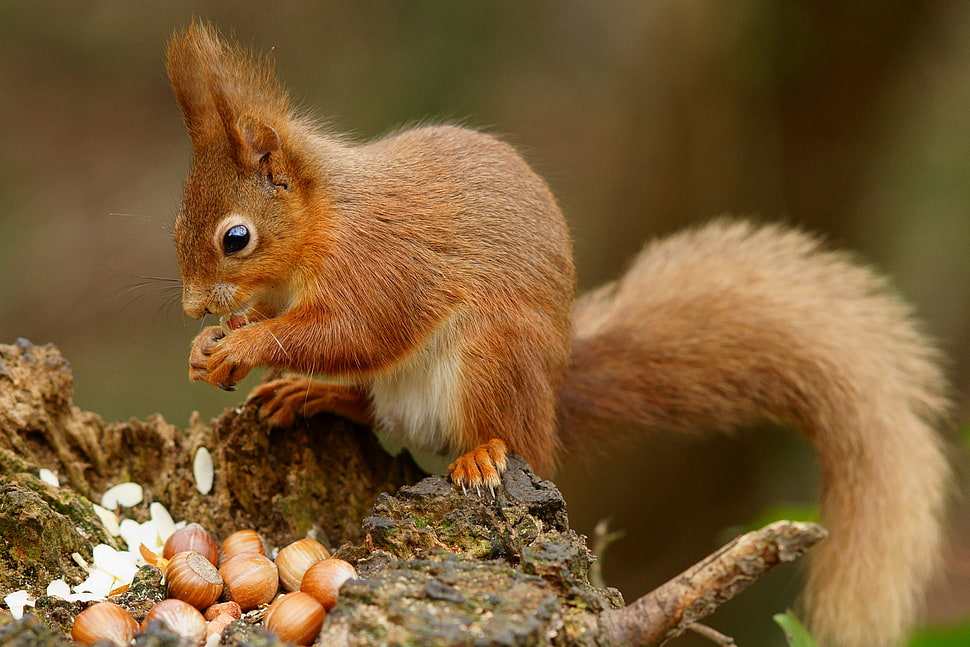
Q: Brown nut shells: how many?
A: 9